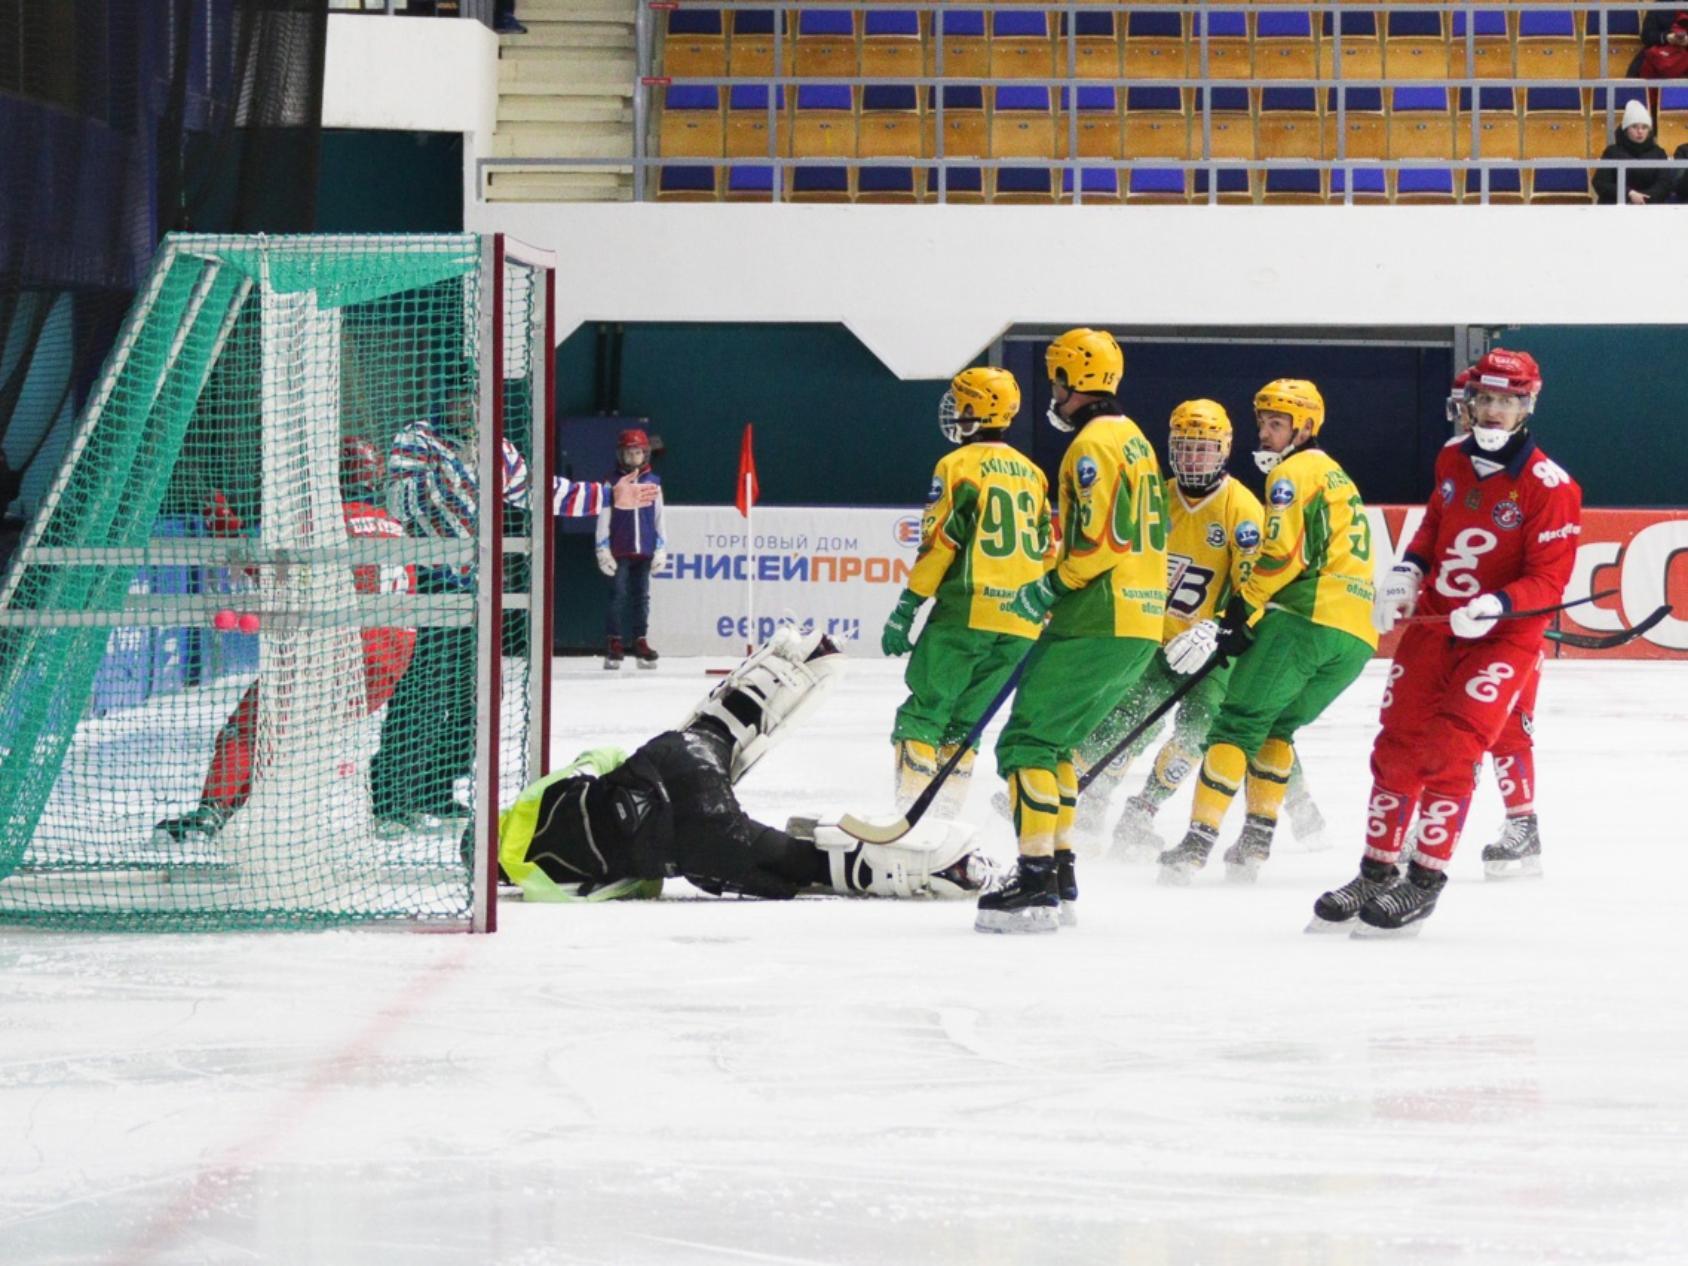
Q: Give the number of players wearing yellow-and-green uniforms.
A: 4